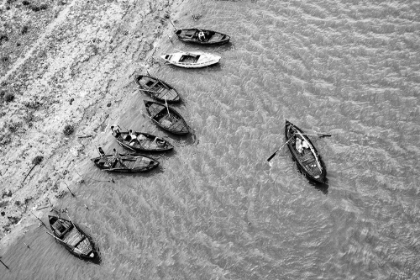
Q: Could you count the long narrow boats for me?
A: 8